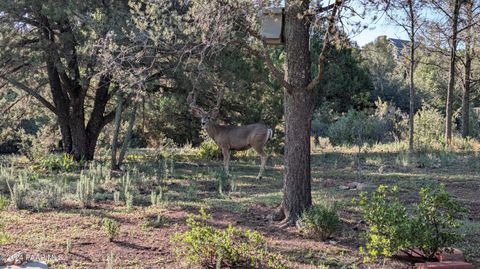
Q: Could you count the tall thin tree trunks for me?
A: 3